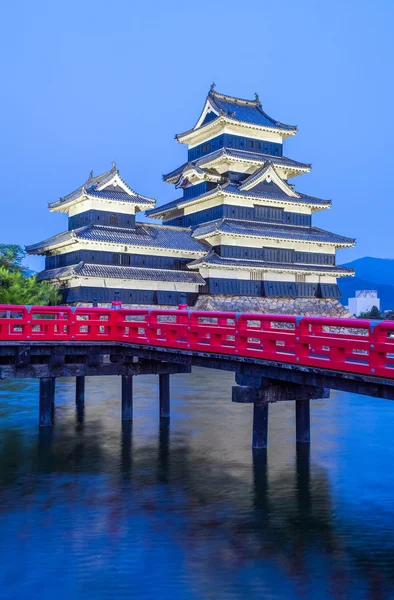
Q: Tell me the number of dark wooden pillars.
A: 6